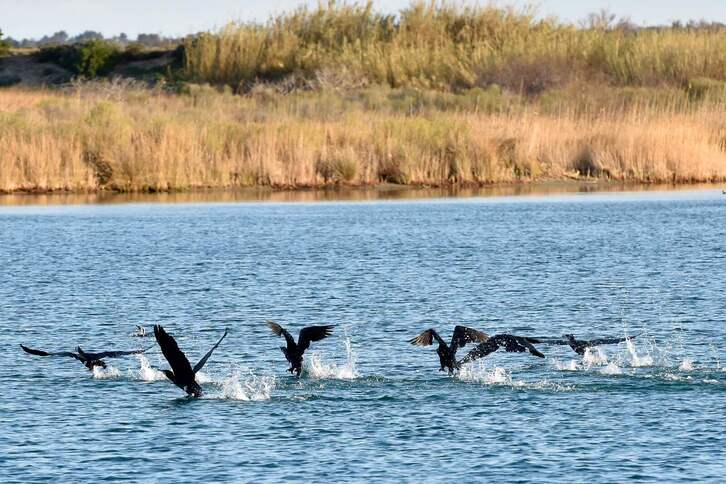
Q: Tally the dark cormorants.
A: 6